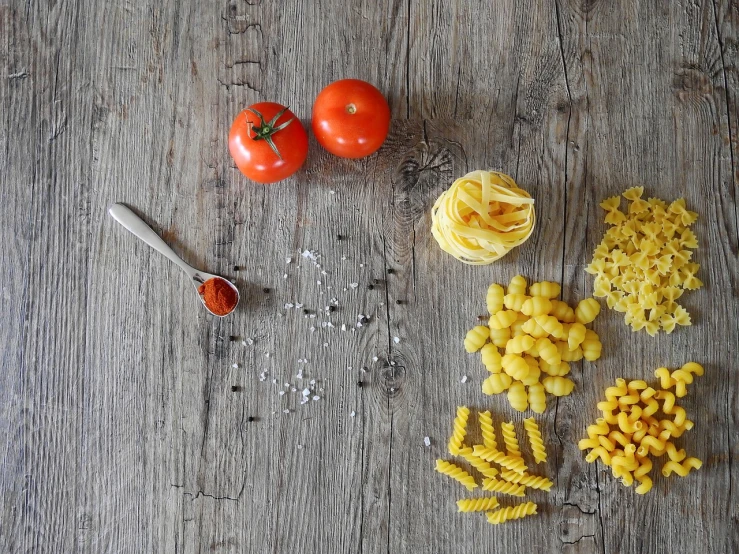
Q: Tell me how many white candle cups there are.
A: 0